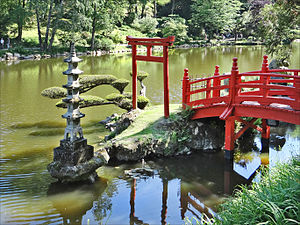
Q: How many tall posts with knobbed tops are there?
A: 4